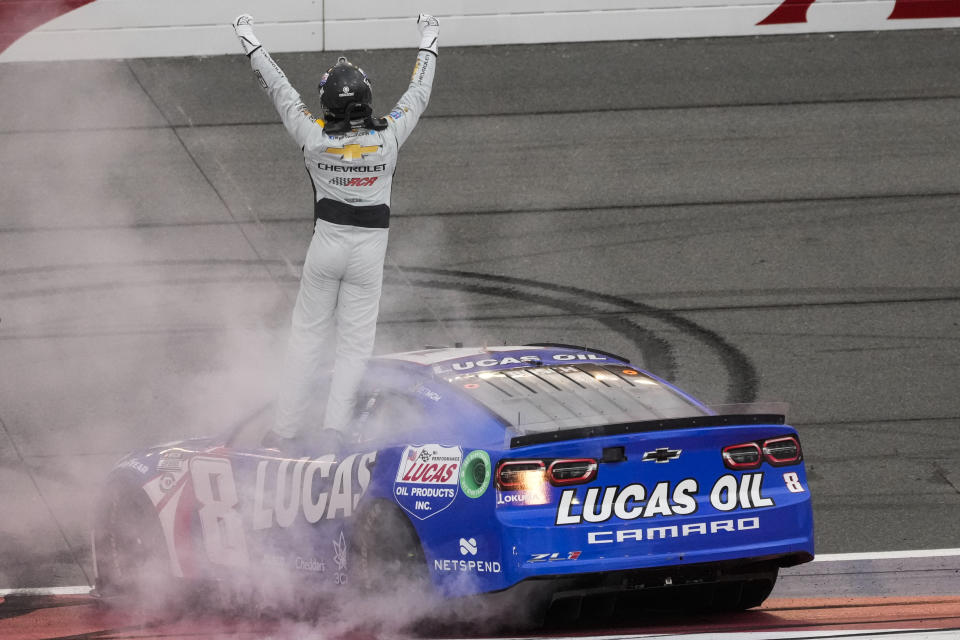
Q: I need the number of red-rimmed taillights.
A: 4